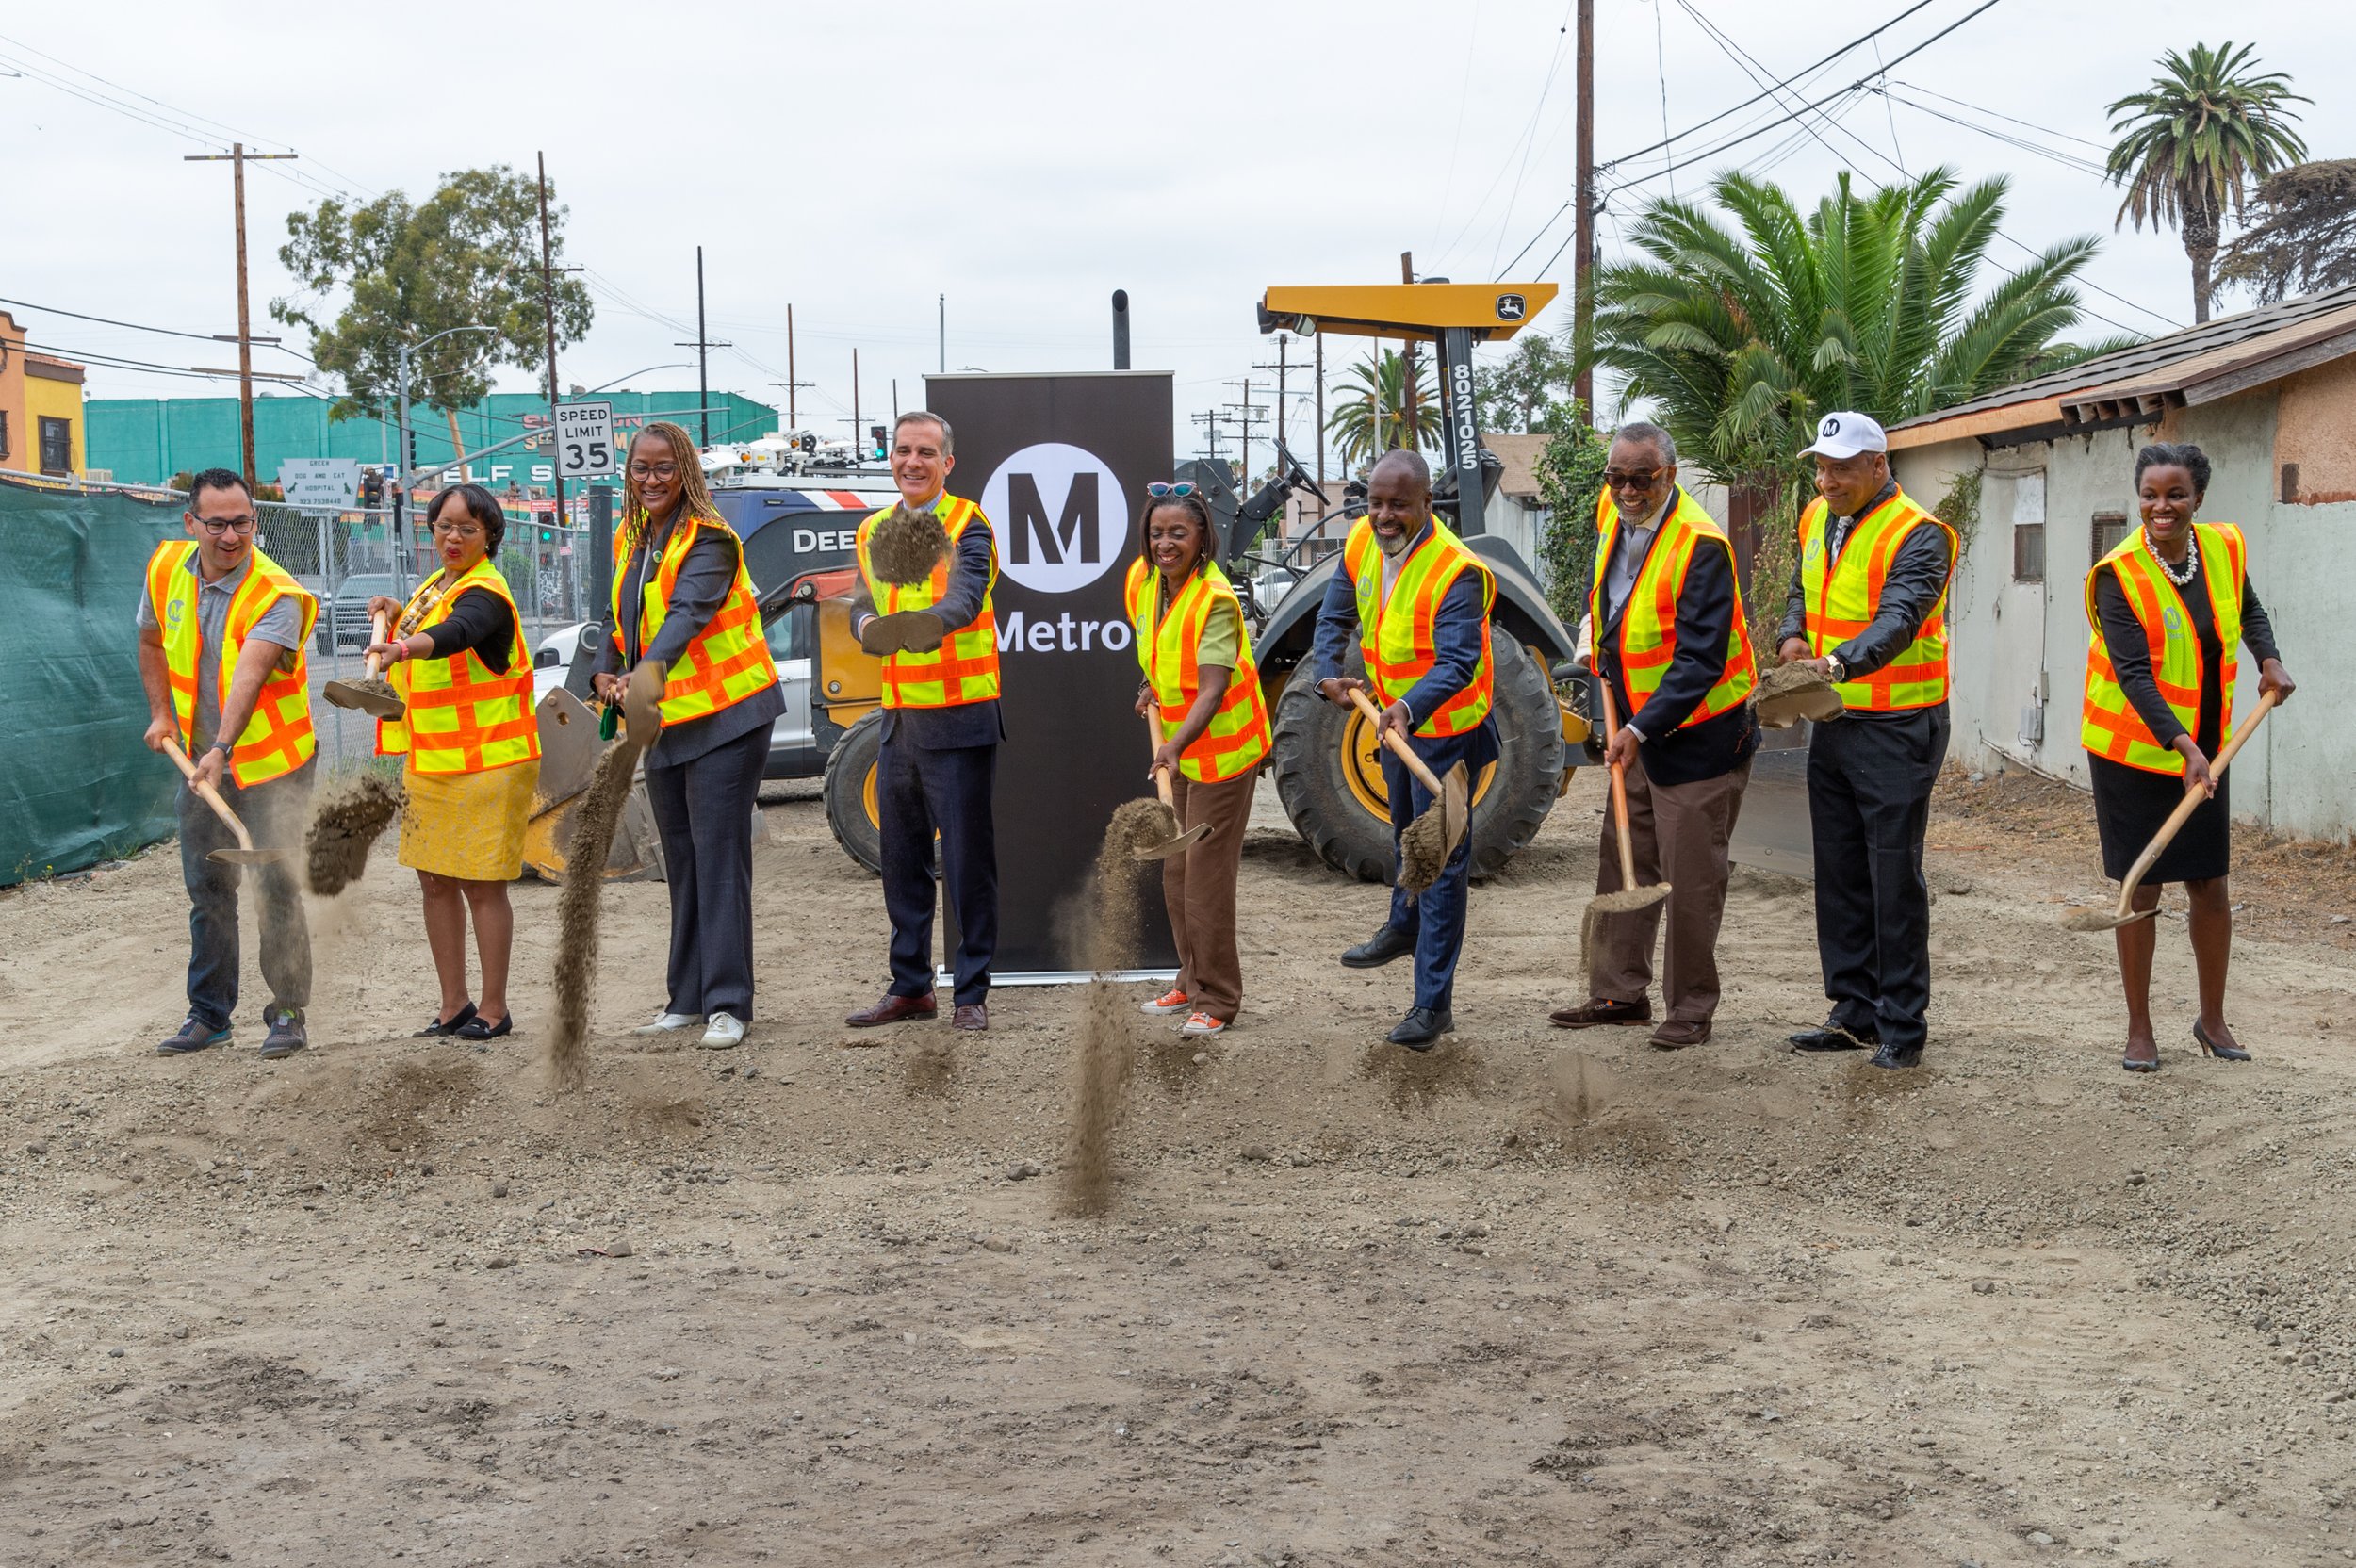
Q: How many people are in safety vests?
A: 9